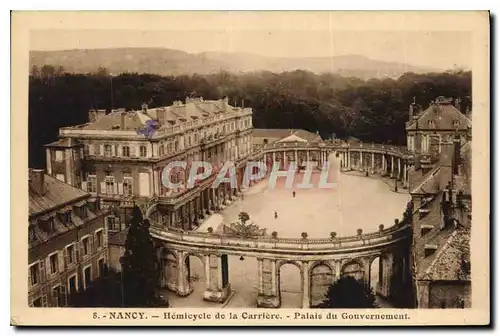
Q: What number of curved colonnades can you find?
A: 2